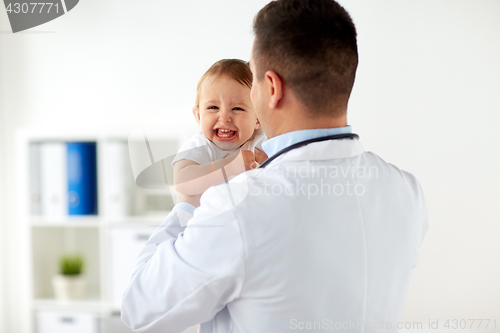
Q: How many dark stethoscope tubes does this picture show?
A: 1